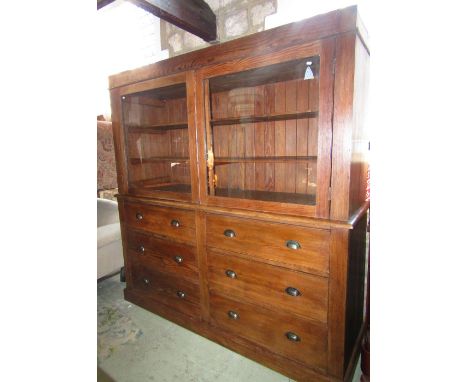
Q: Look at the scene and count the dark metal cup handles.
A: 12